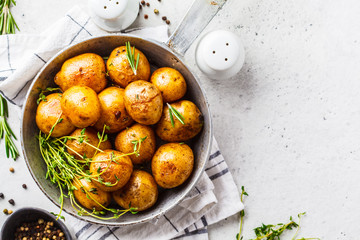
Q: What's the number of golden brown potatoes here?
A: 14